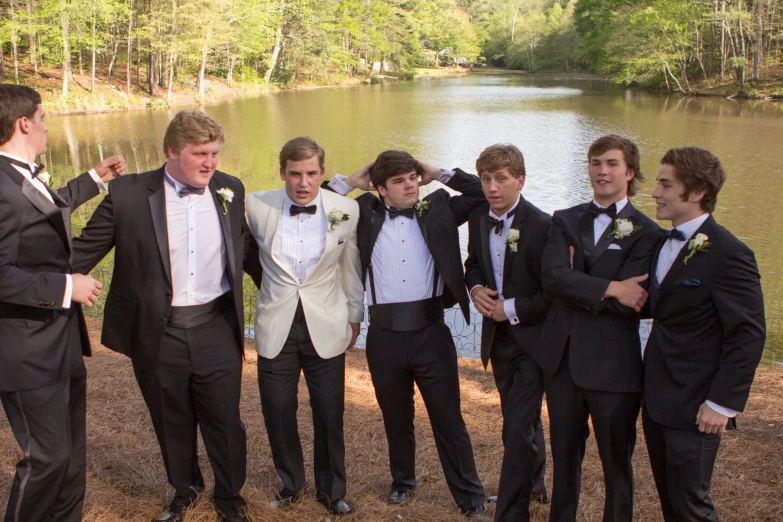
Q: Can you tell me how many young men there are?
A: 7